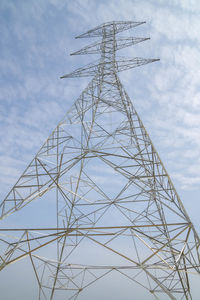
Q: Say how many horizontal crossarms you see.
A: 3